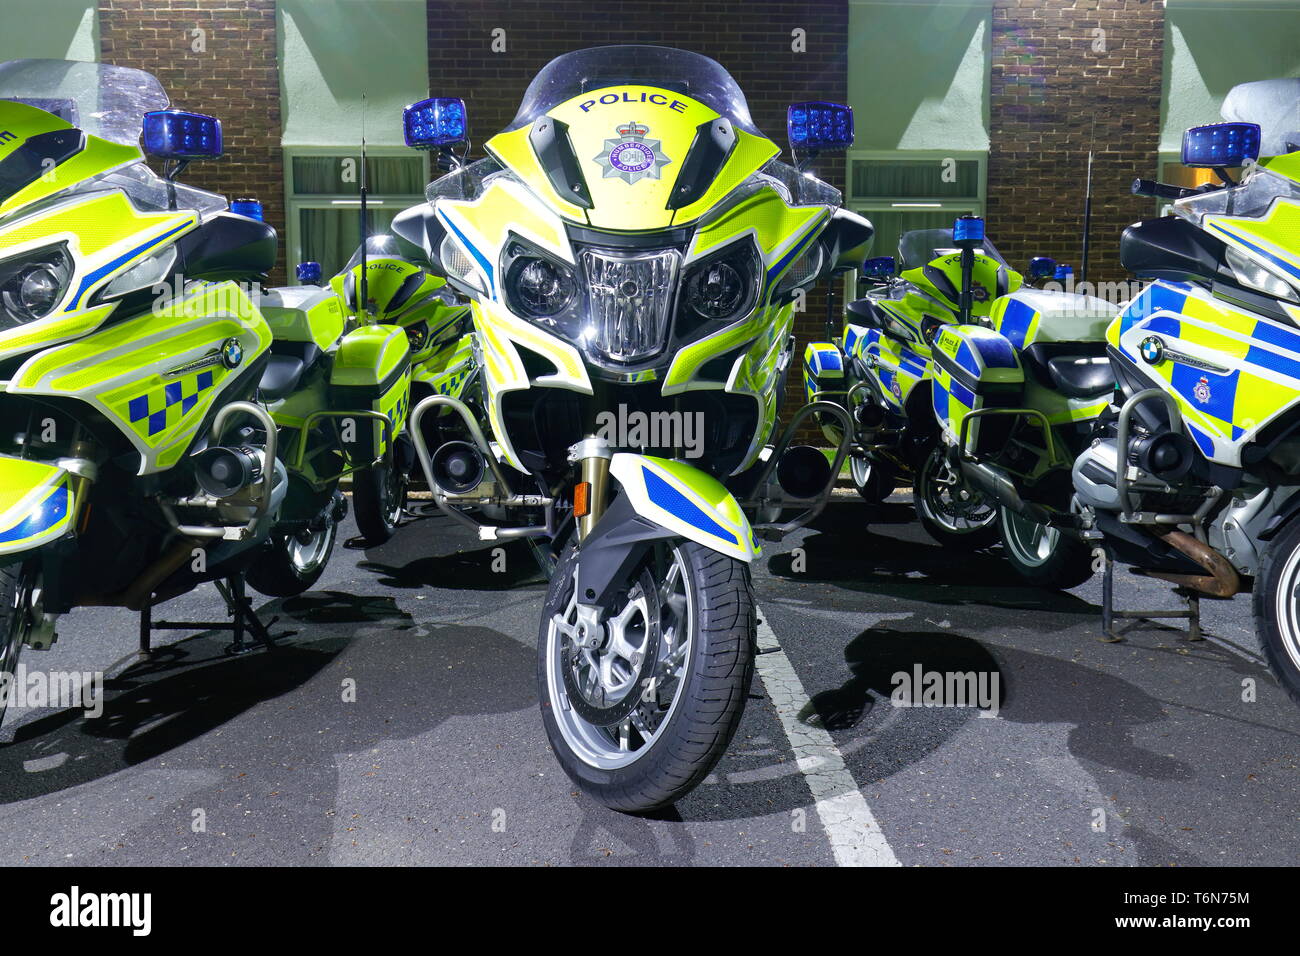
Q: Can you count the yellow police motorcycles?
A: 5